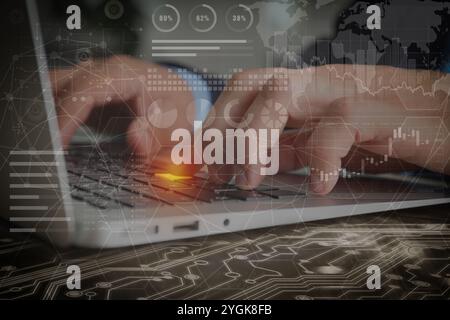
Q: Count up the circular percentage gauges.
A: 3